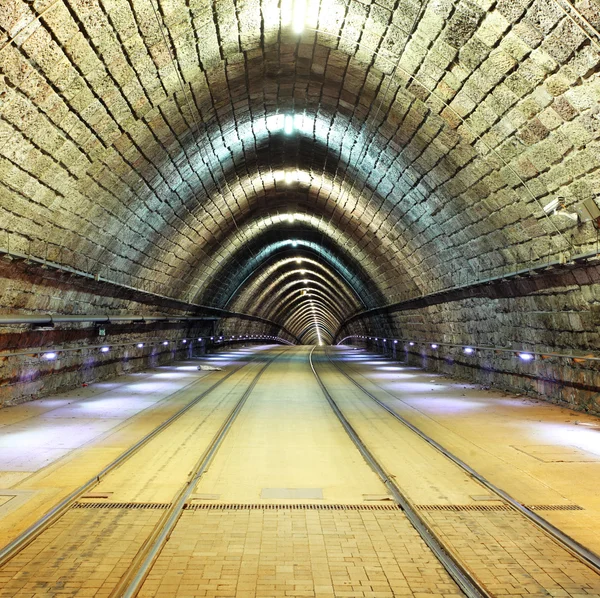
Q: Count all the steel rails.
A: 4